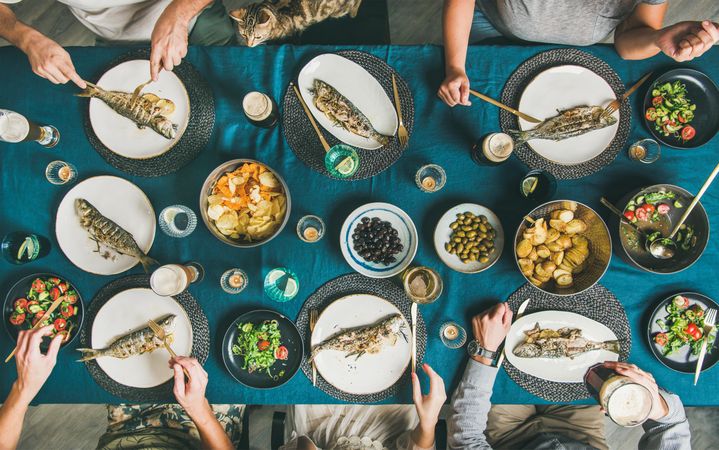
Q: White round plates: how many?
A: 5